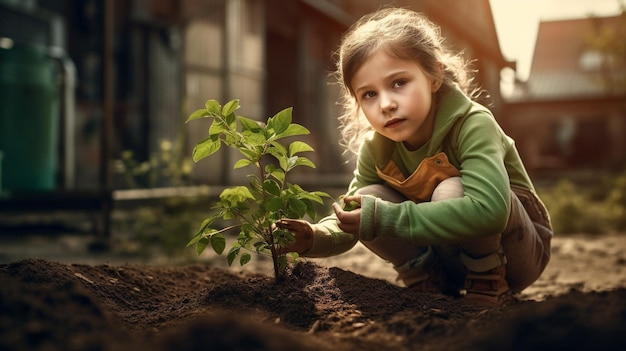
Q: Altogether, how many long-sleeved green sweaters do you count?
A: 1